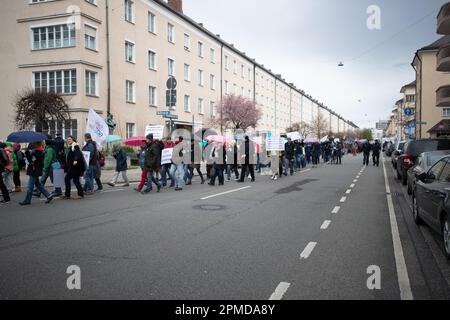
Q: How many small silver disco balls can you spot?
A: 0